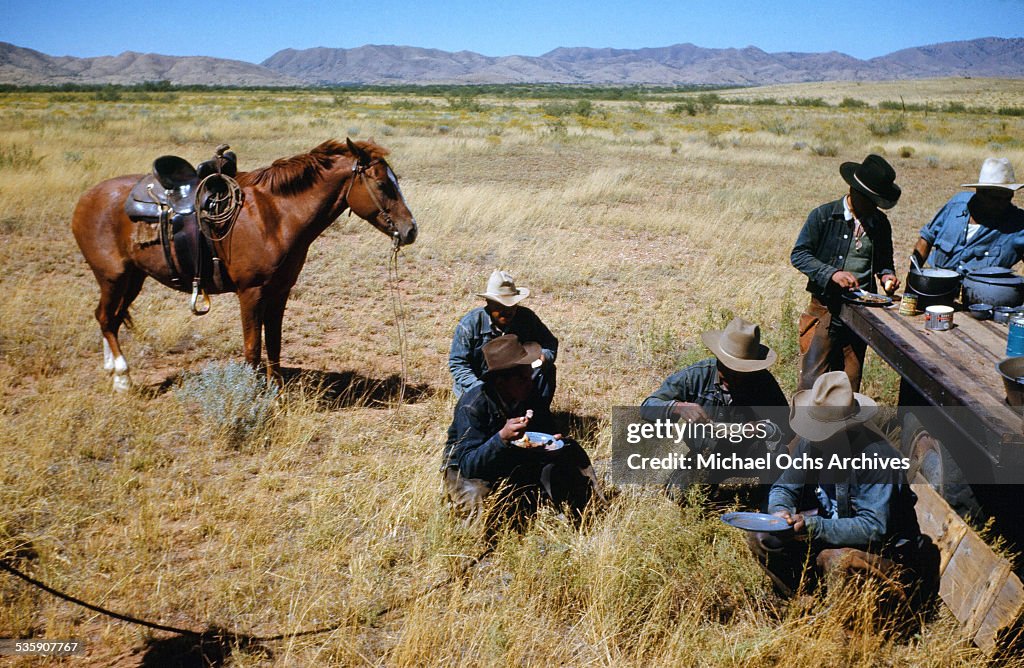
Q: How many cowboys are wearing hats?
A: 6